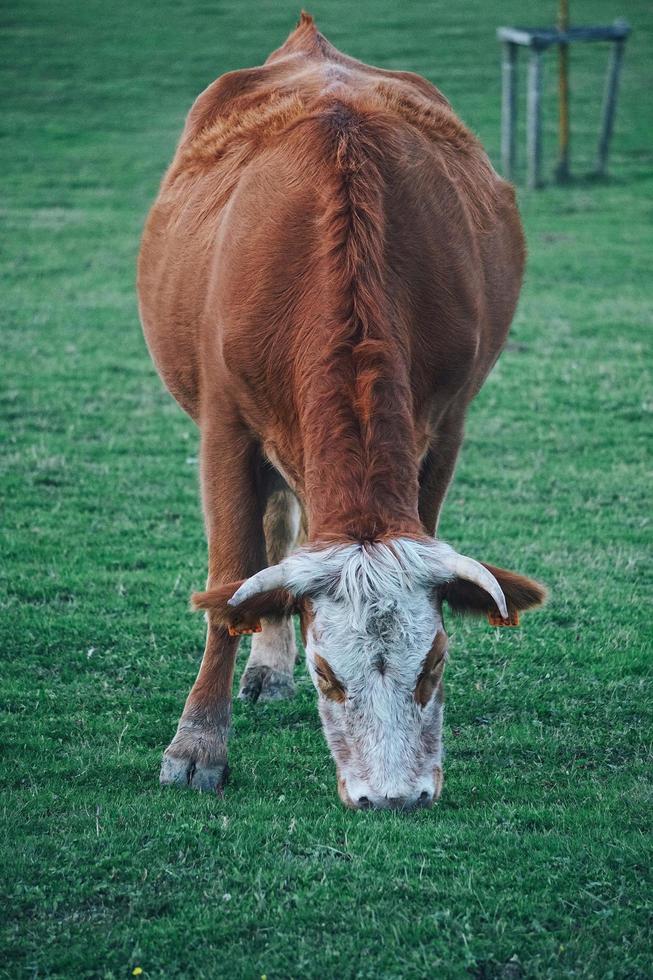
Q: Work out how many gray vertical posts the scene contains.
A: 3